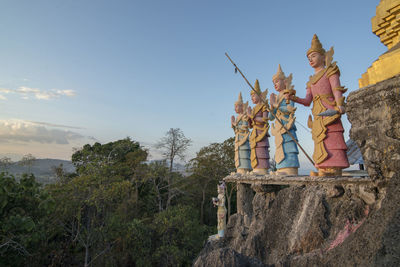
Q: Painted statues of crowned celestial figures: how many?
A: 4